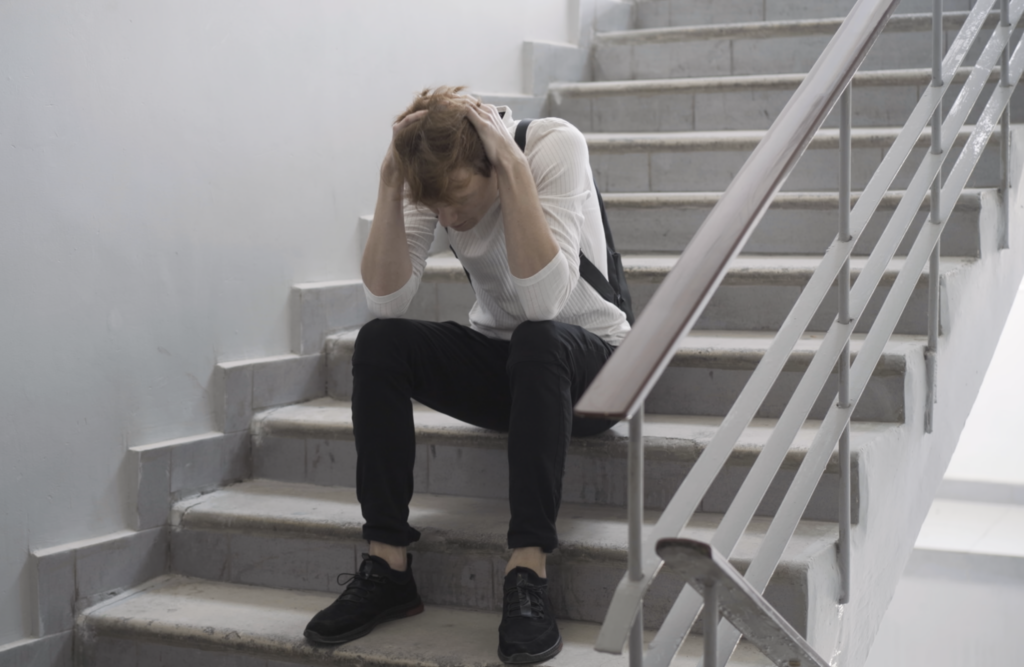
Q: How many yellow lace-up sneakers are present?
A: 0